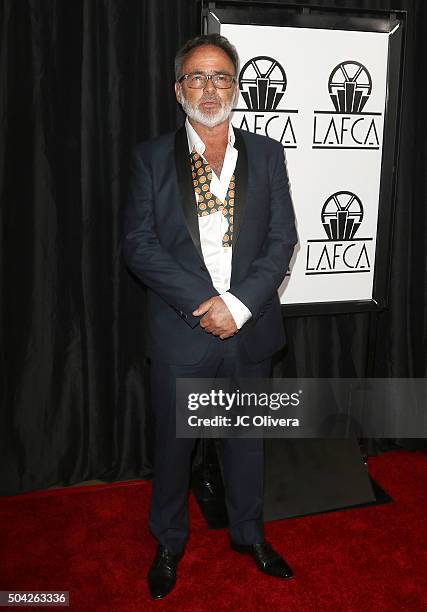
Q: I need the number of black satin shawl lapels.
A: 2